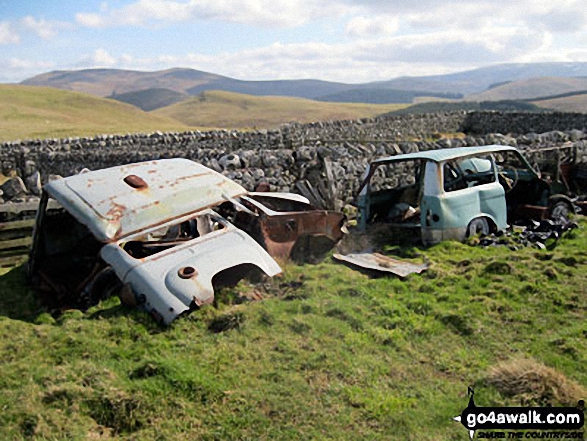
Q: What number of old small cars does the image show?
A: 2